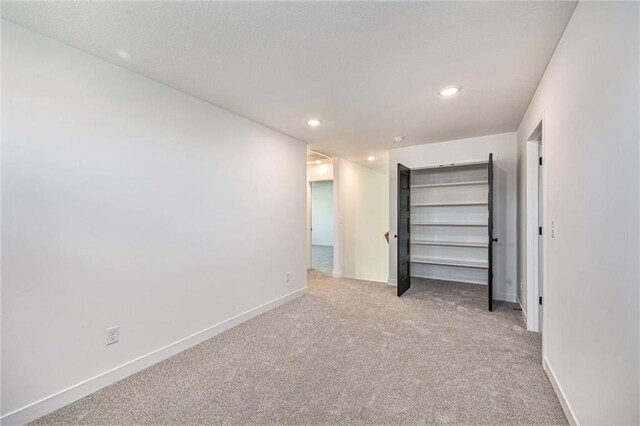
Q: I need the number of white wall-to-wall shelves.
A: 5